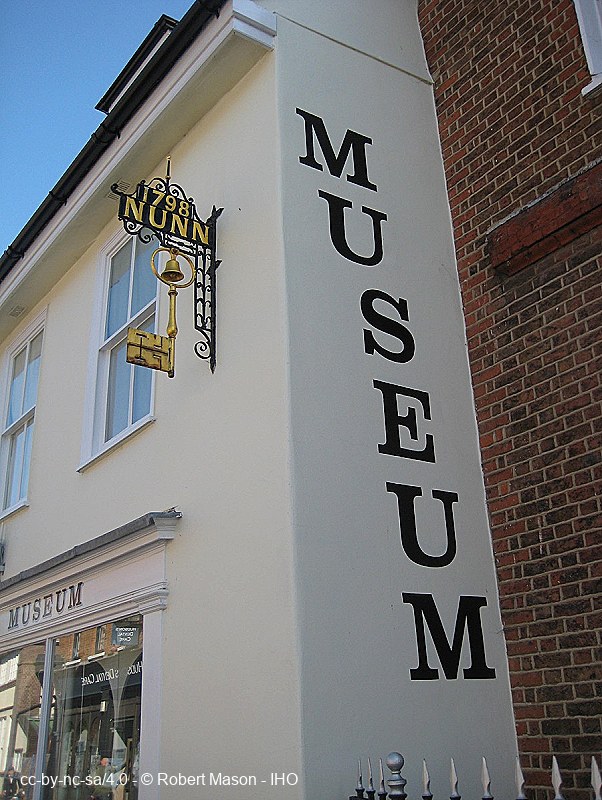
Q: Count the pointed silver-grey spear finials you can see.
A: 9